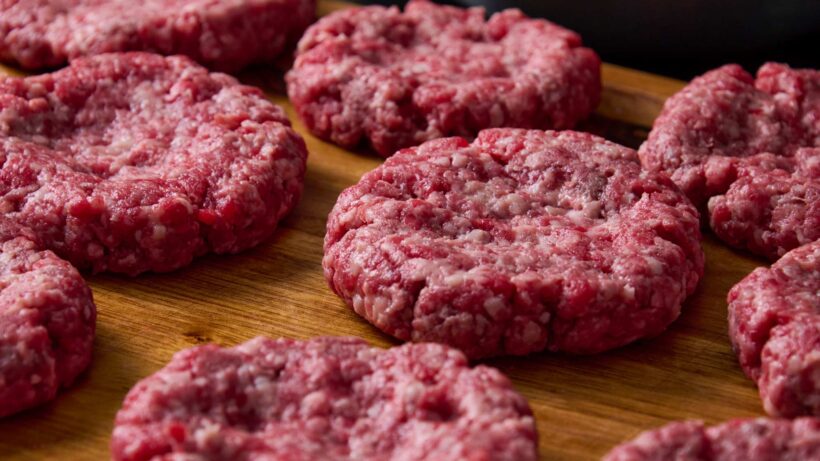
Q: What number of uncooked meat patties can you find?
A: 9